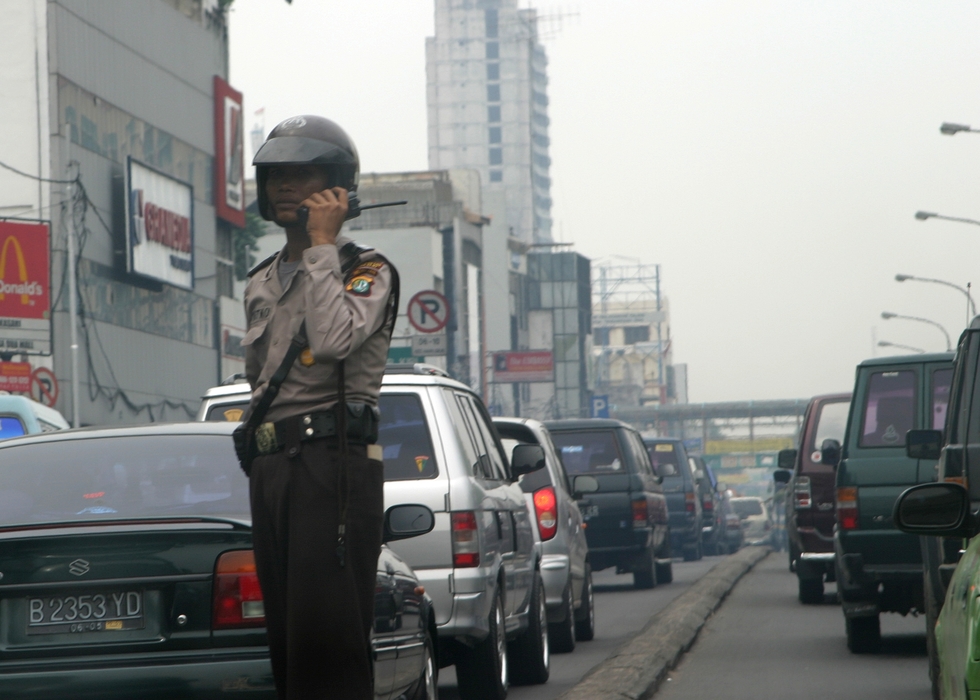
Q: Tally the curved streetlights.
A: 5